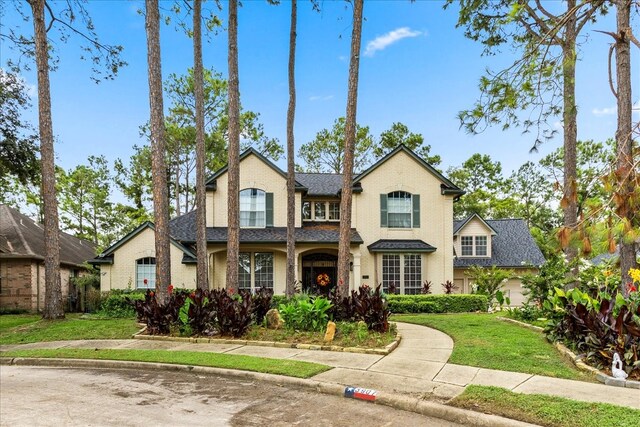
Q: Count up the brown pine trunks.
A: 8